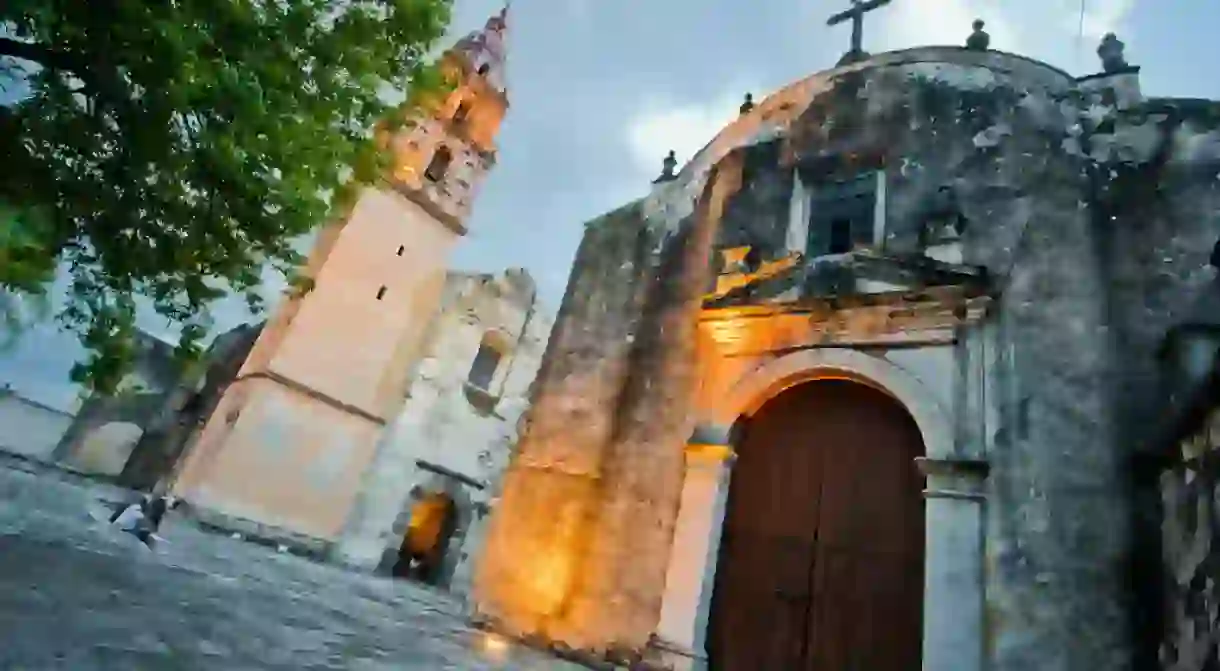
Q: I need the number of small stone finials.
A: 4